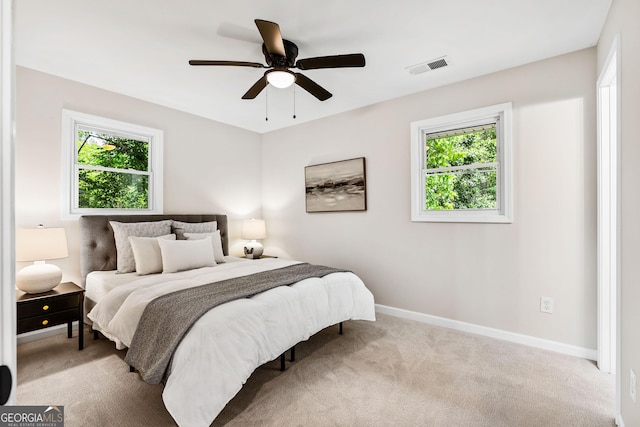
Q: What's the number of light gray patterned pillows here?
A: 2